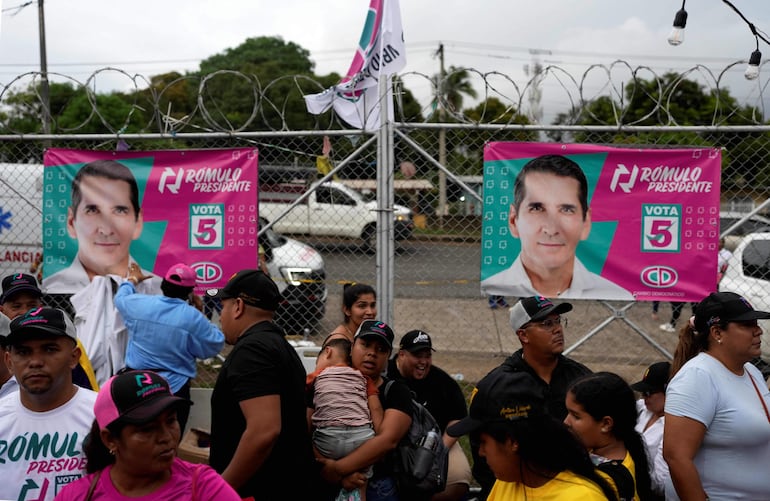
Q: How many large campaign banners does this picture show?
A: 2